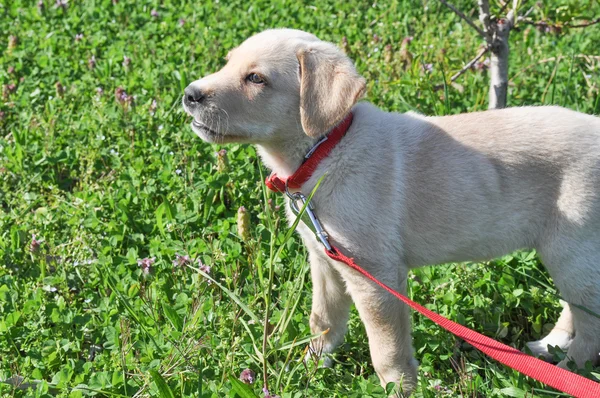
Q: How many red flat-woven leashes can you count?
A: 1